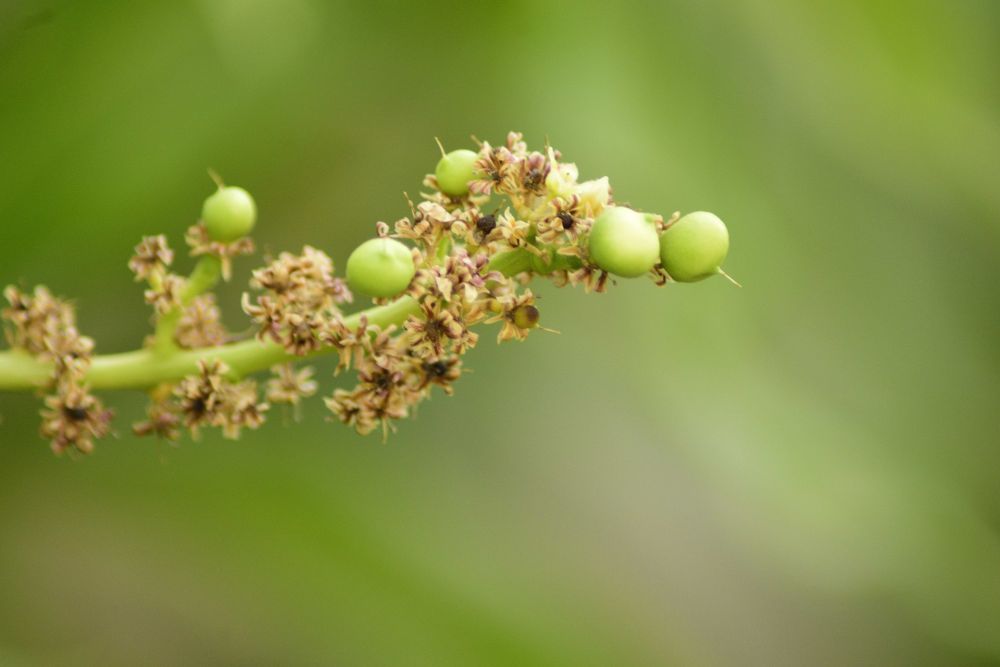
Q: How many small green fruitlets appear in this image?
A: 5